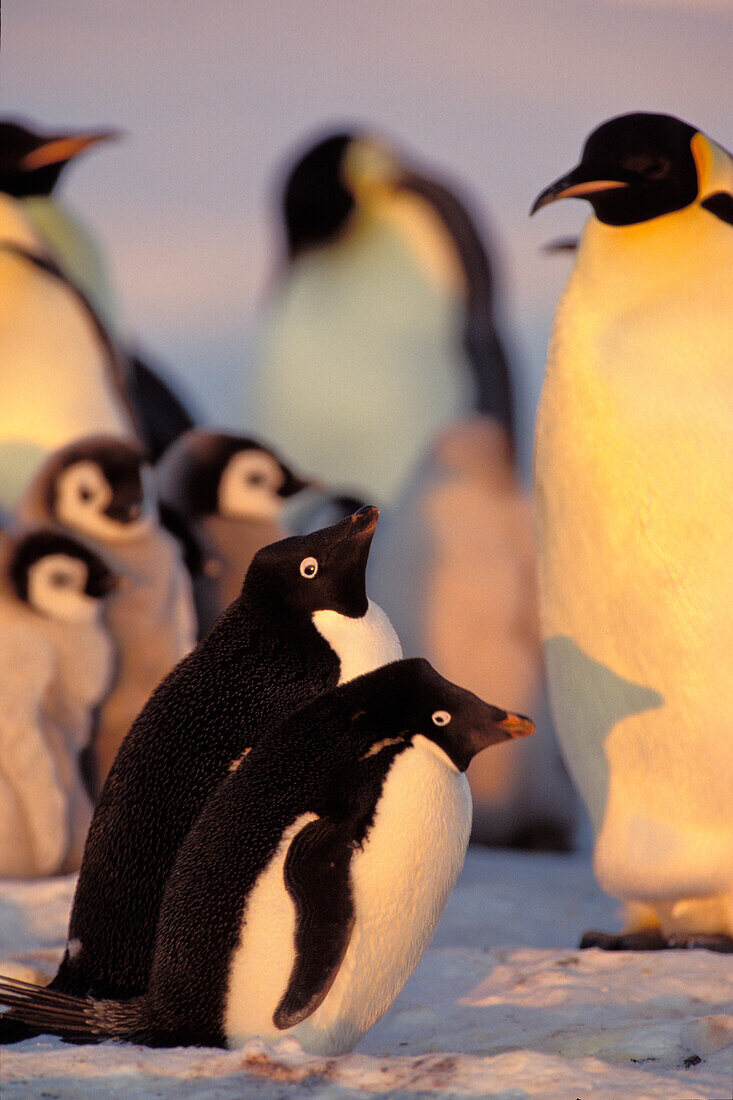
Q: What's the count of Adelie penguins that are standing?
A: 2